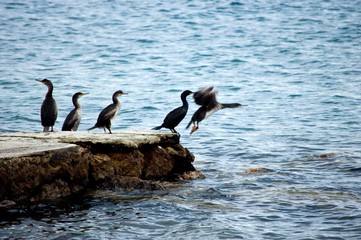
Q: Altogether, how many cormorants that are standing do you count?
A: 4